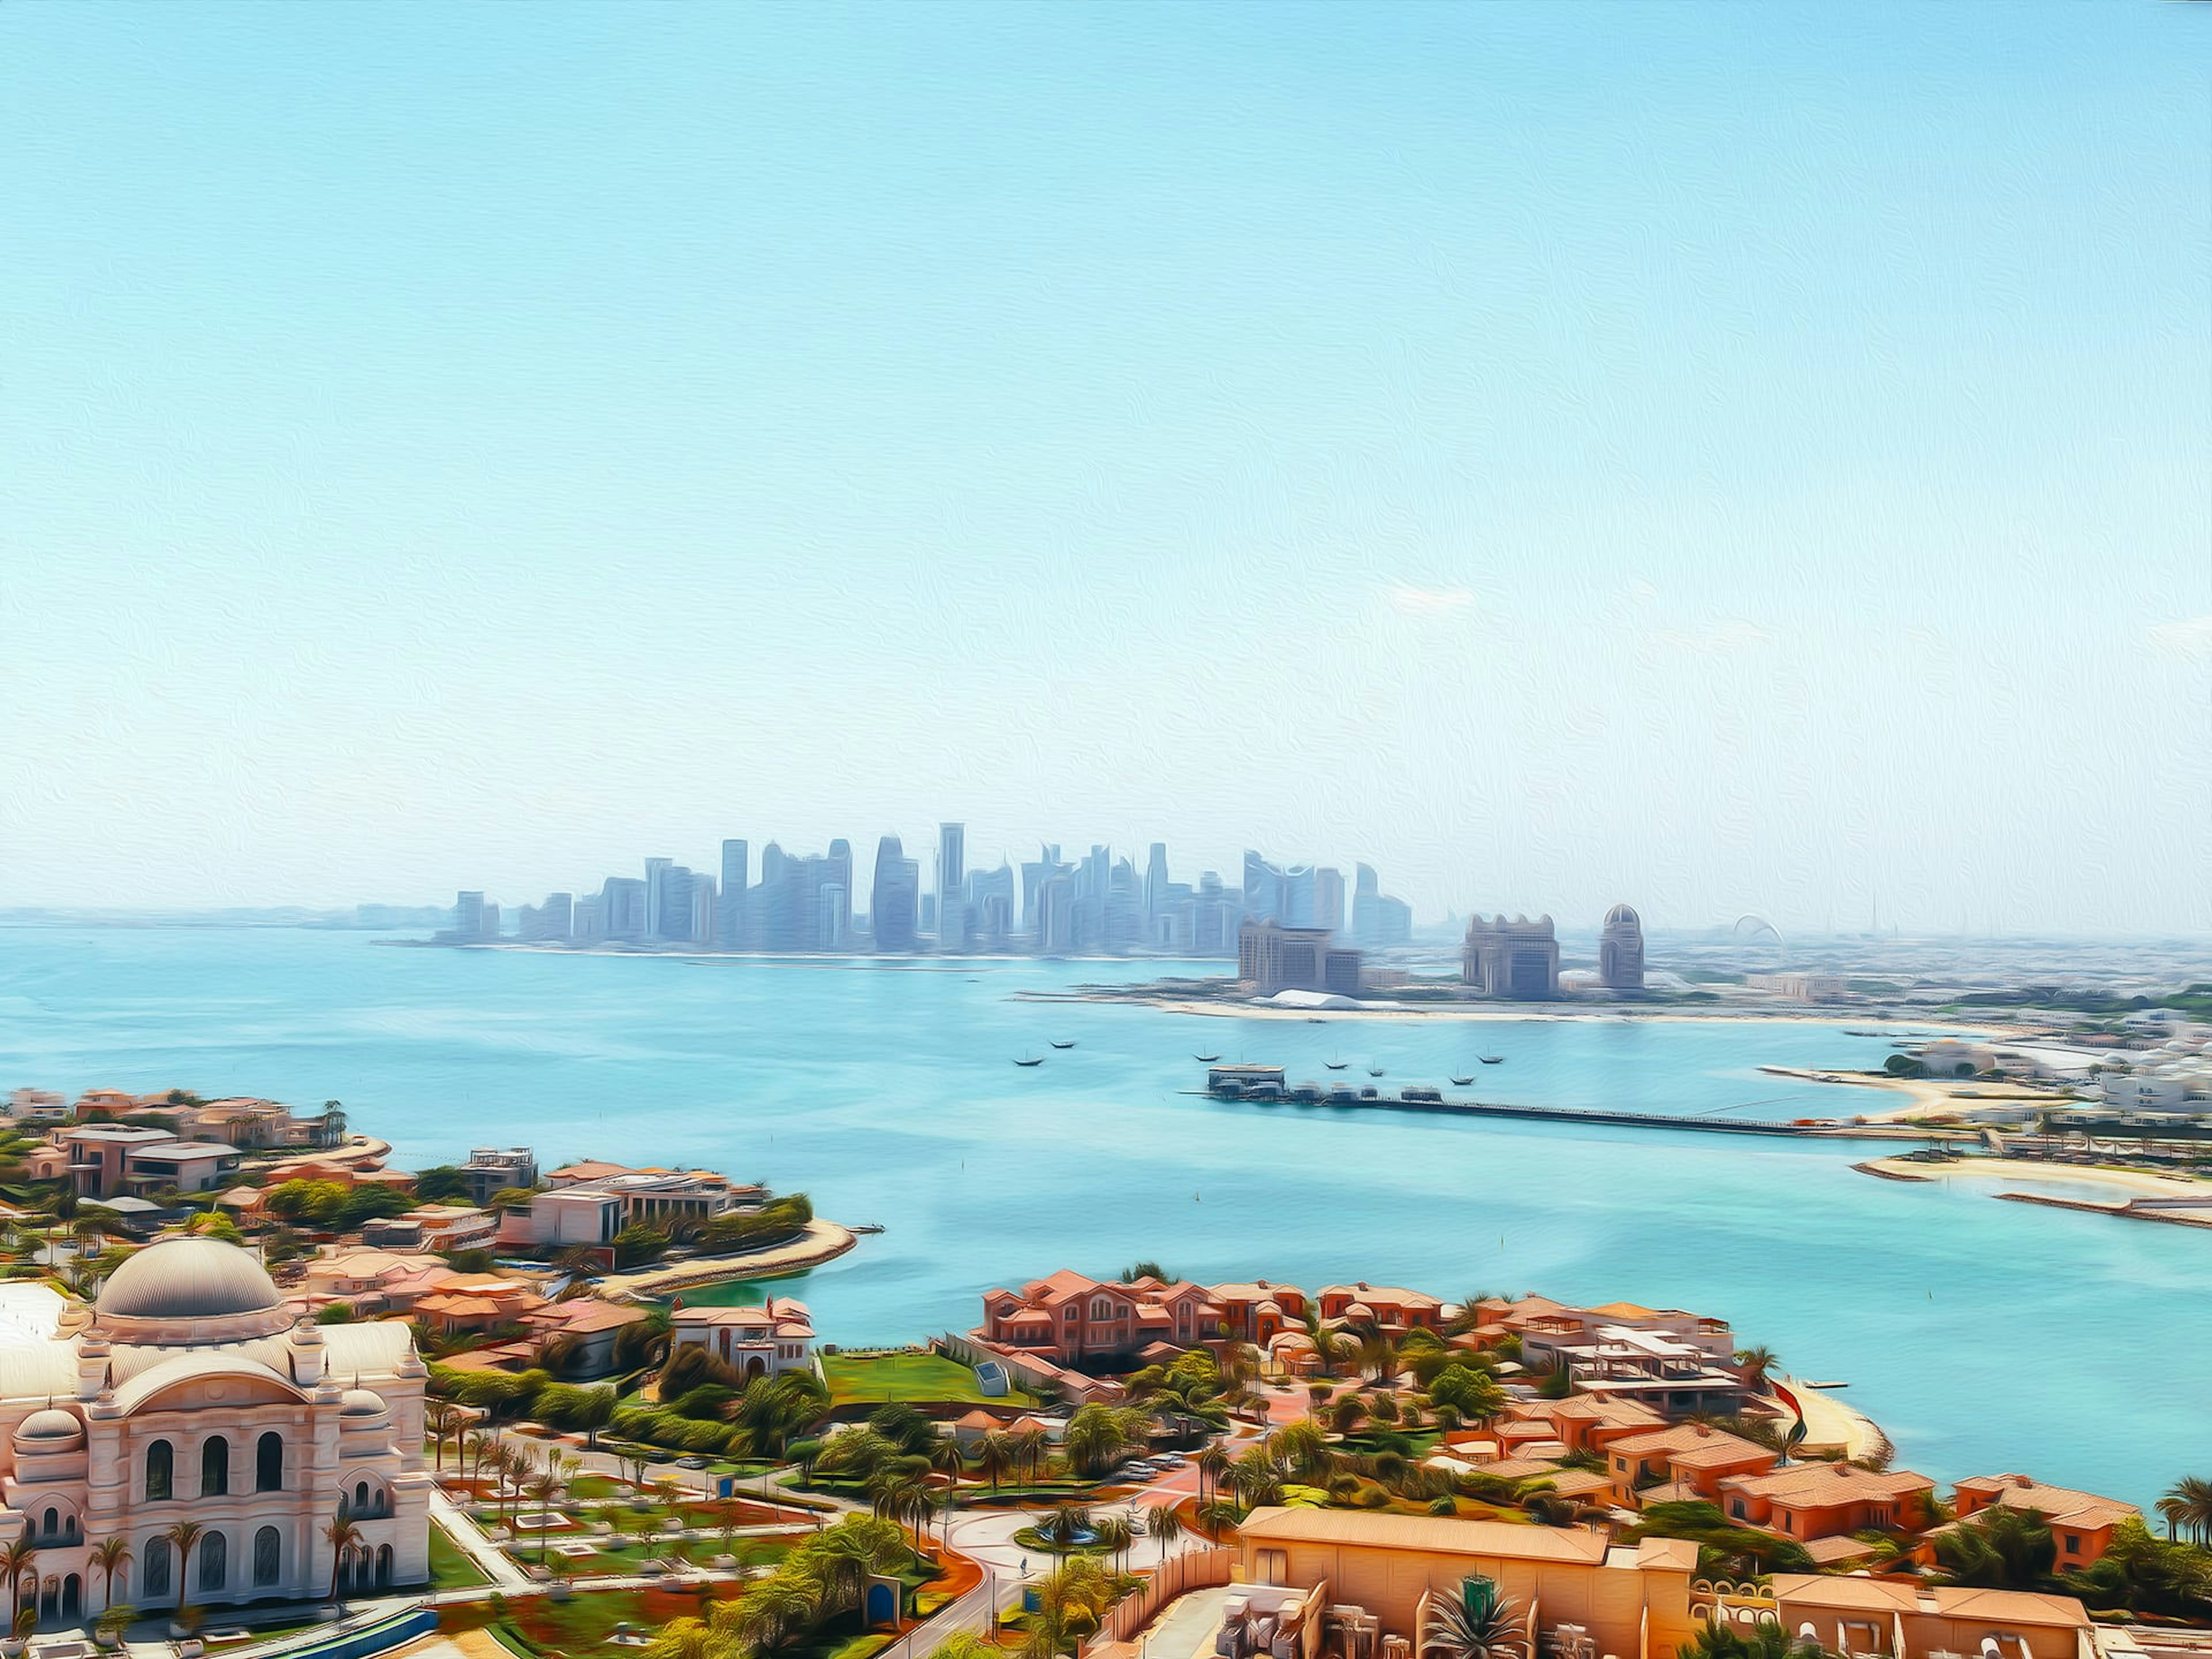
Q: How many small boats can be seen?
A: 7